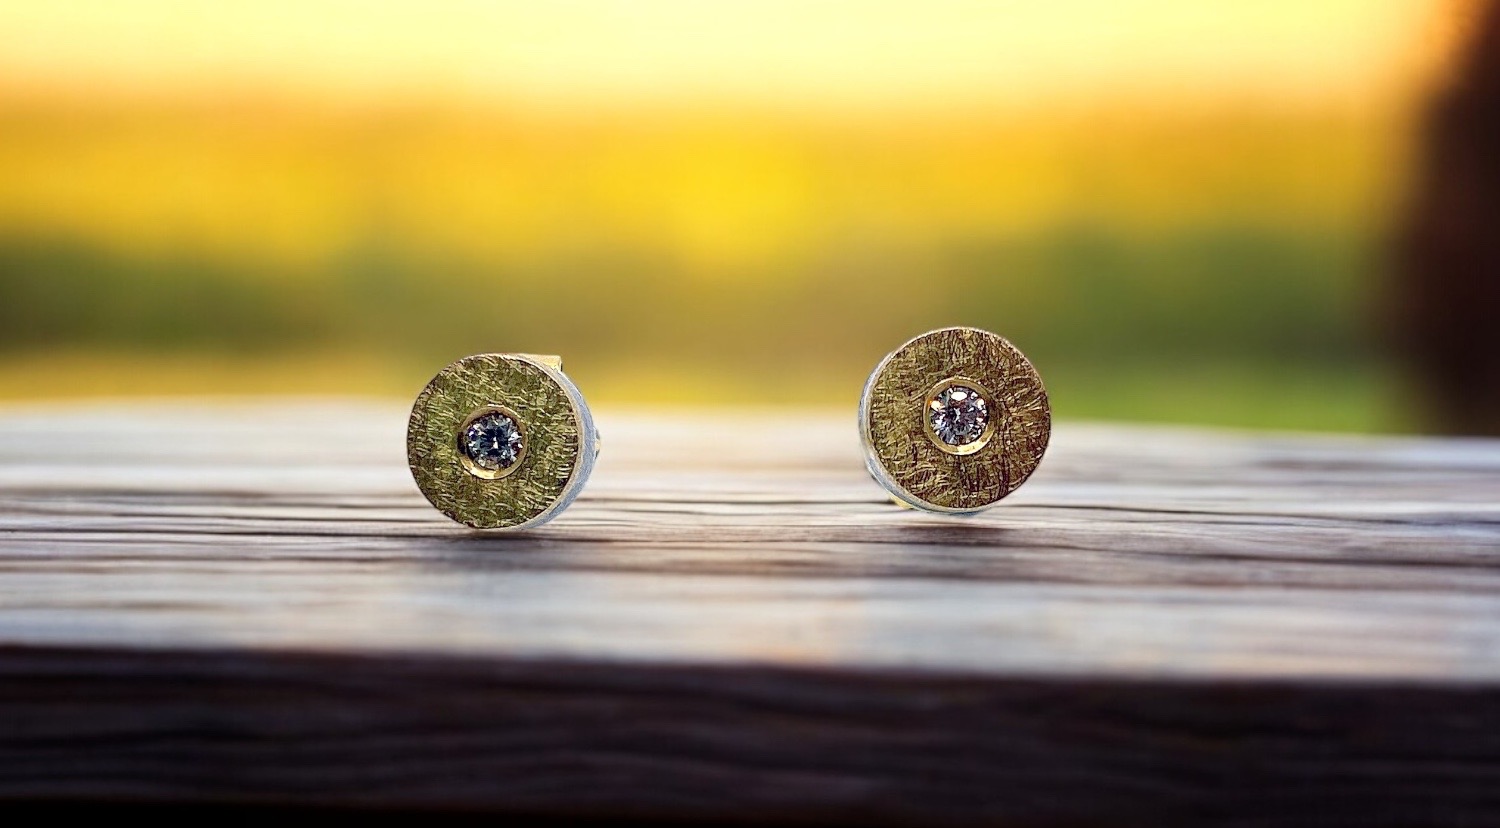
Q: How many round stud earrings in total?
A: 2